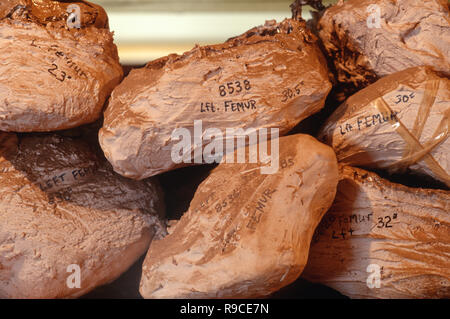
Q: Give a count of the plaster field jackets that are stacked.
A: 7